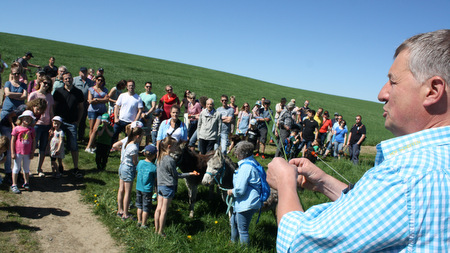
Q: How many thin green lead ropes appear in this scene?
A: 1